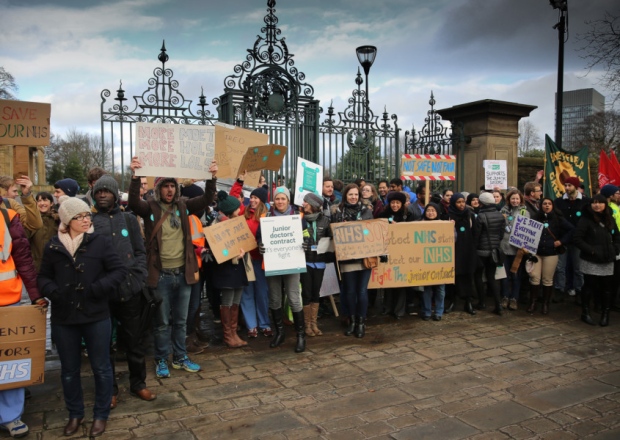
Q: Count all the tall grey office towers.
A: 1